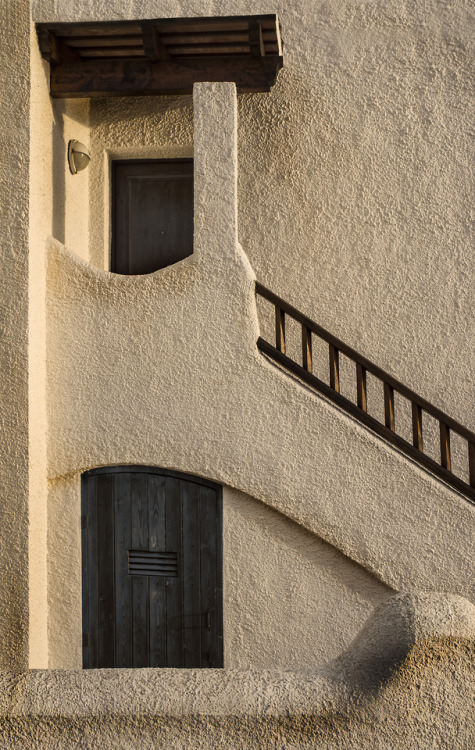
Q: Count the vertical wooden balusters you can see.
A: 8